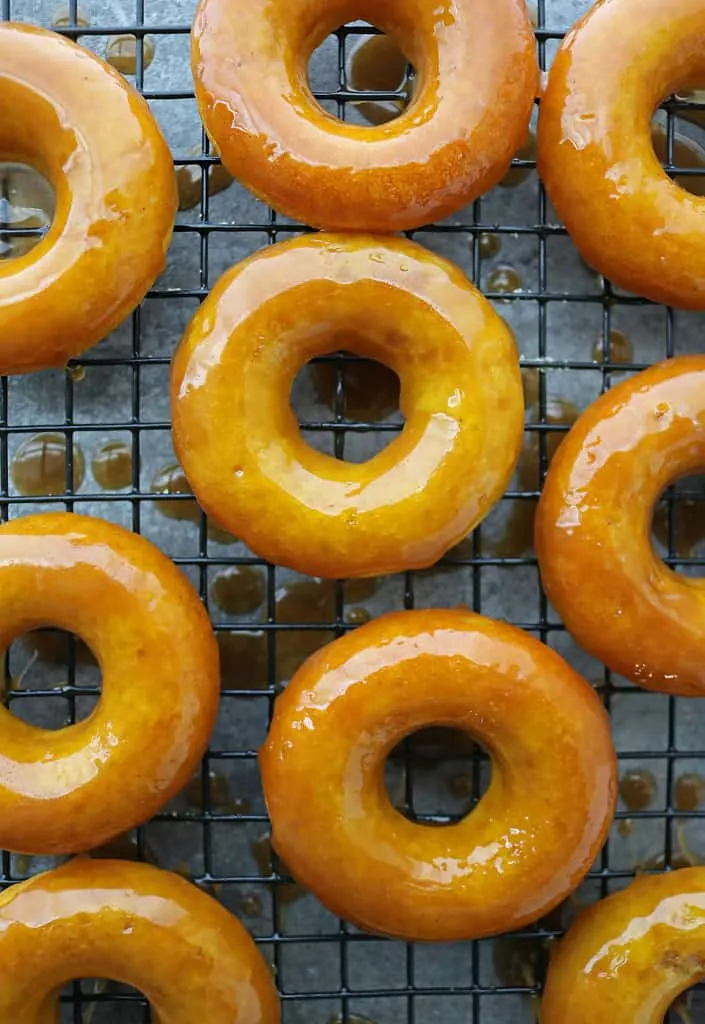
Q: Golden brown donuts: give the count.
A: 9